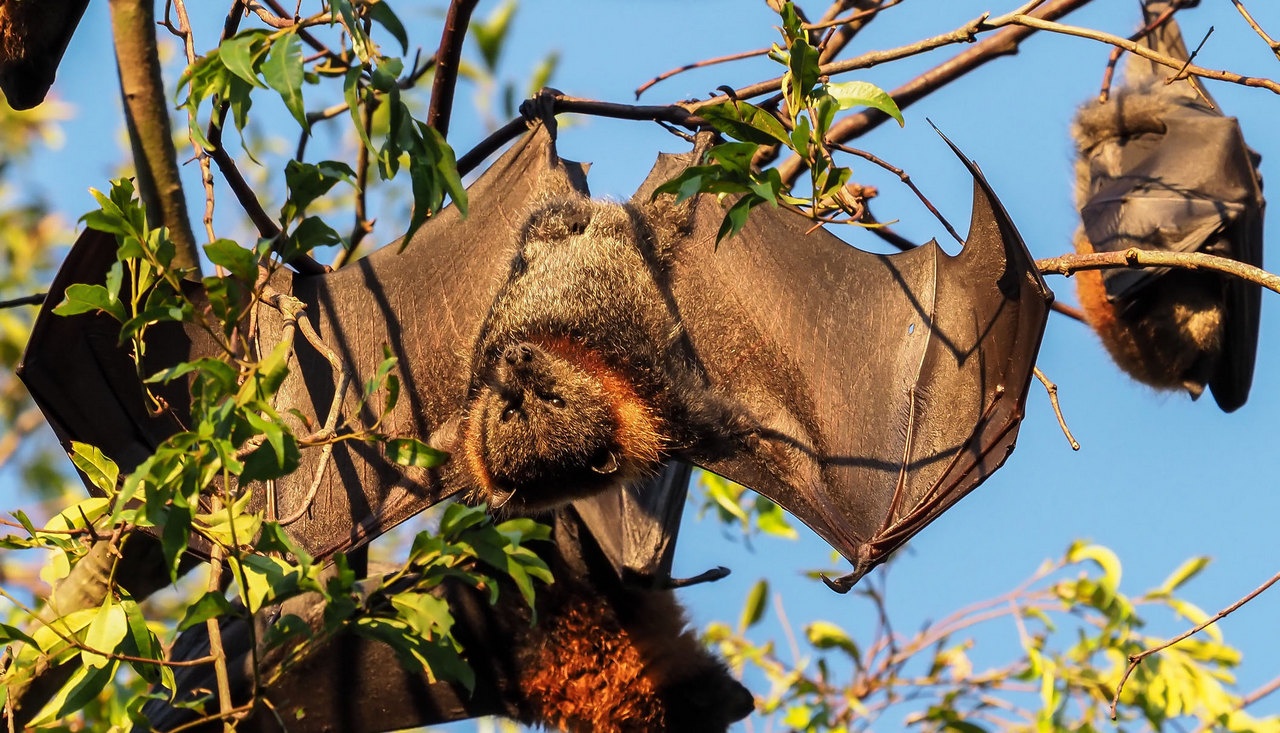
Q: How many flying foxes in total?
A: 4